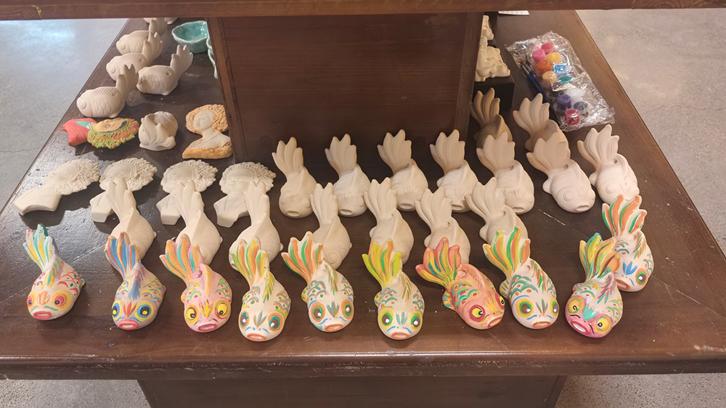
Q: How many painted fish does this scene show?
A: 10